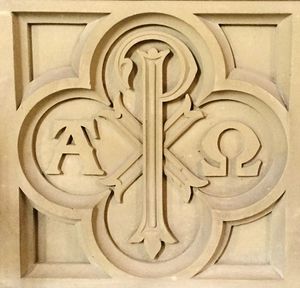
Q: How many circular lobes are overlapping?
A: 4